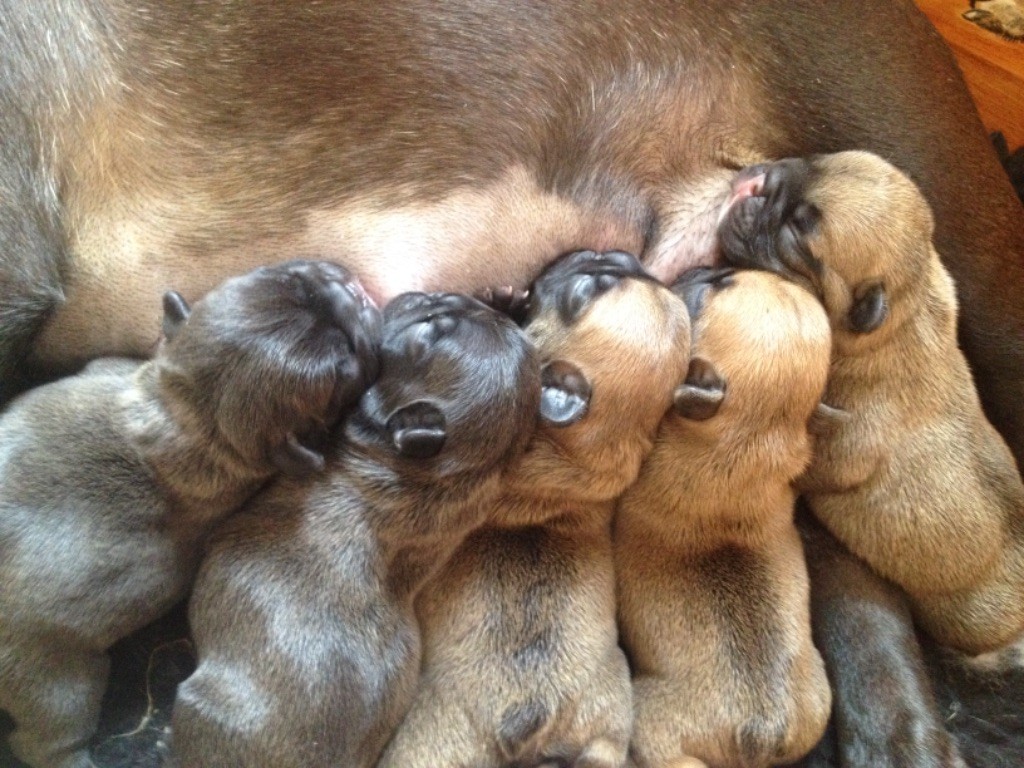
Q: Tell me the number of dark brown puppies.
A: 2